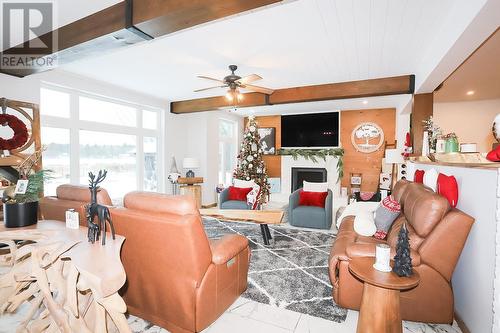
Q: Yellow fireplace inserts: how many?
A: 0